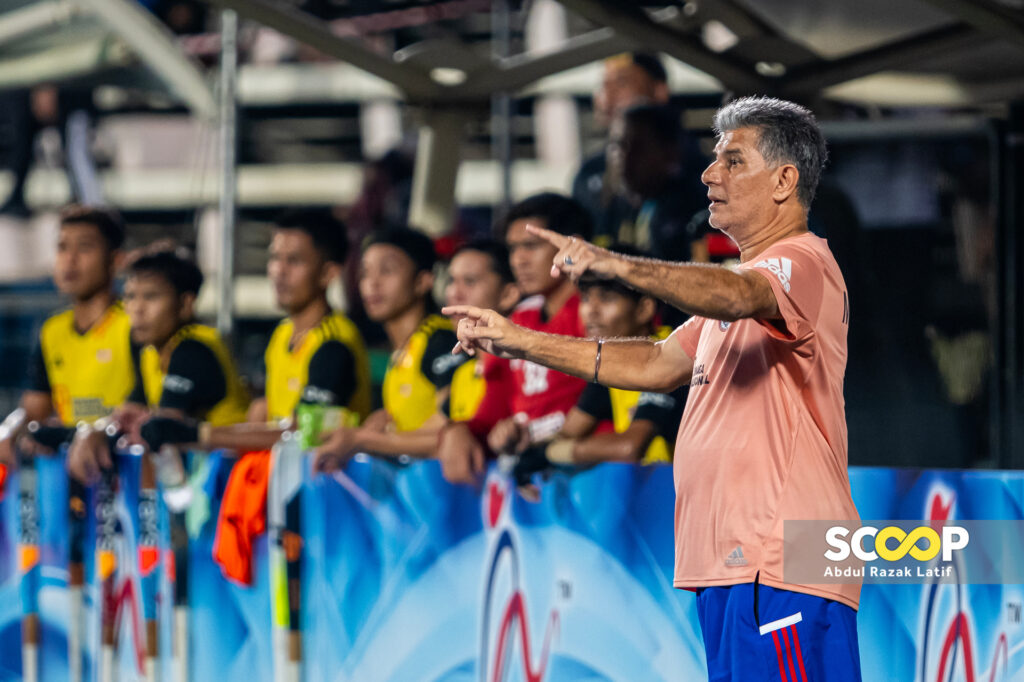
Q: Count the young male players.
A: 7